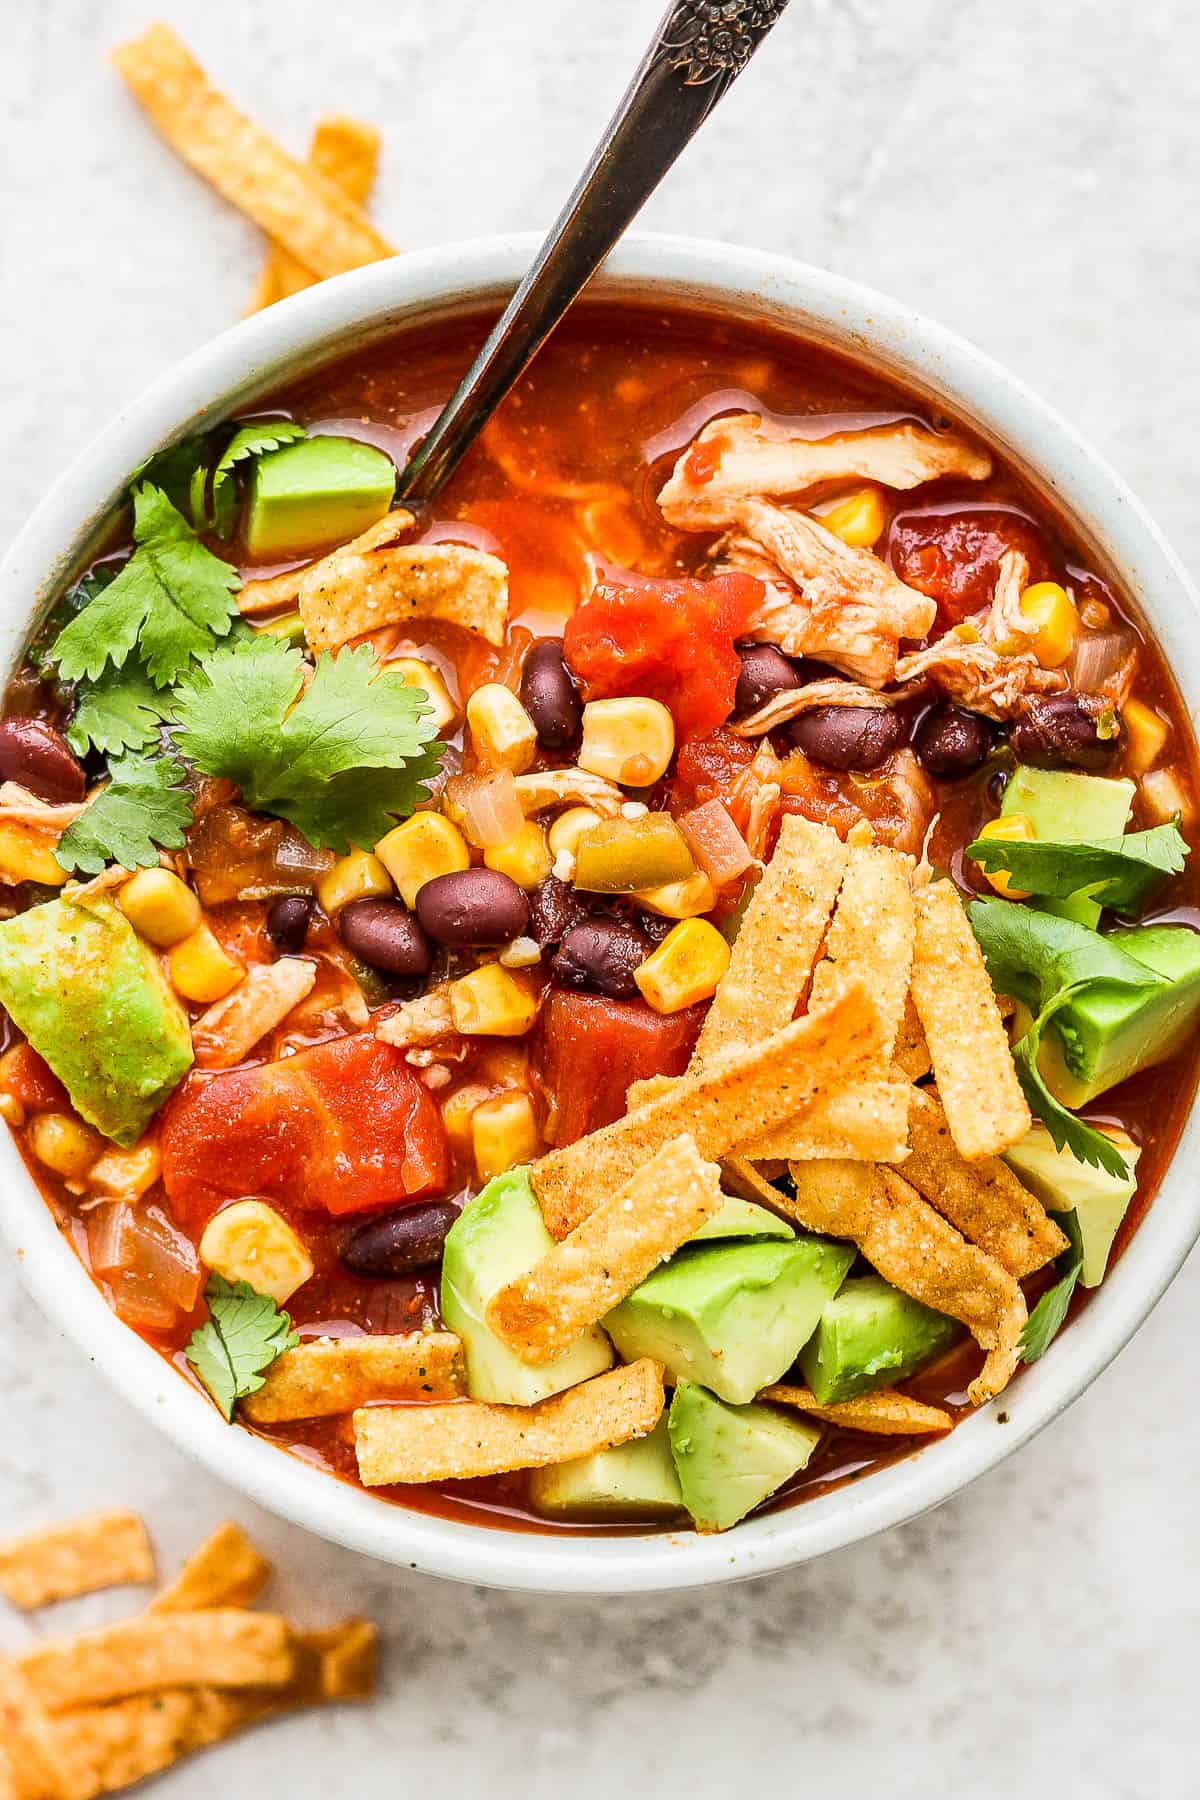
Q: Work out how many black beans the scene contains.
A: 12